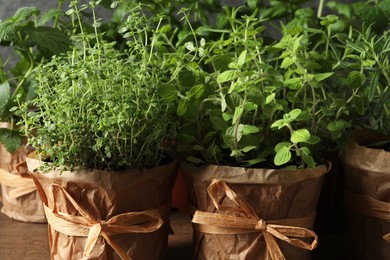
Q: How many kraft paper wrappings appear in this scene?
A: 4